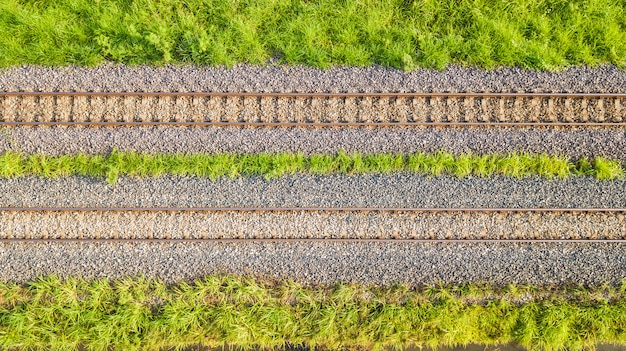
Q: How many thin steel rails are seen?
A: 4